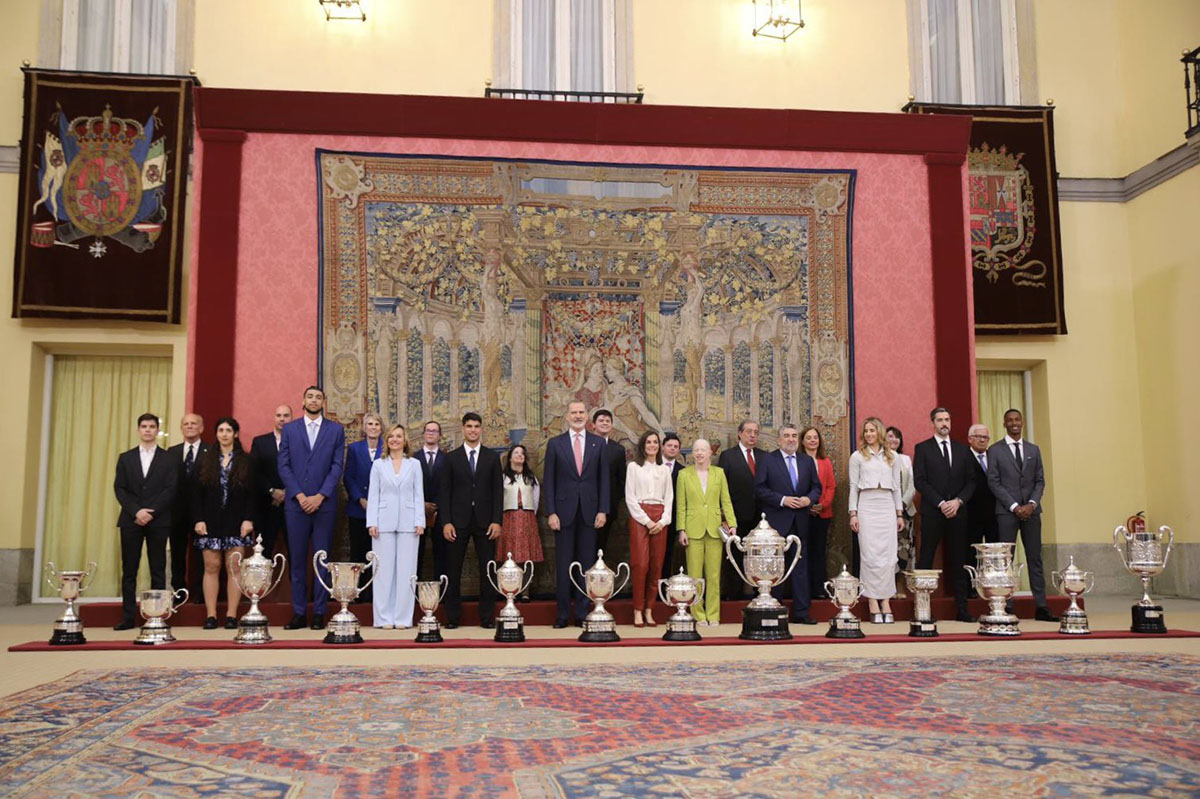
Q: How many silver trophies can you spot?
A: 14